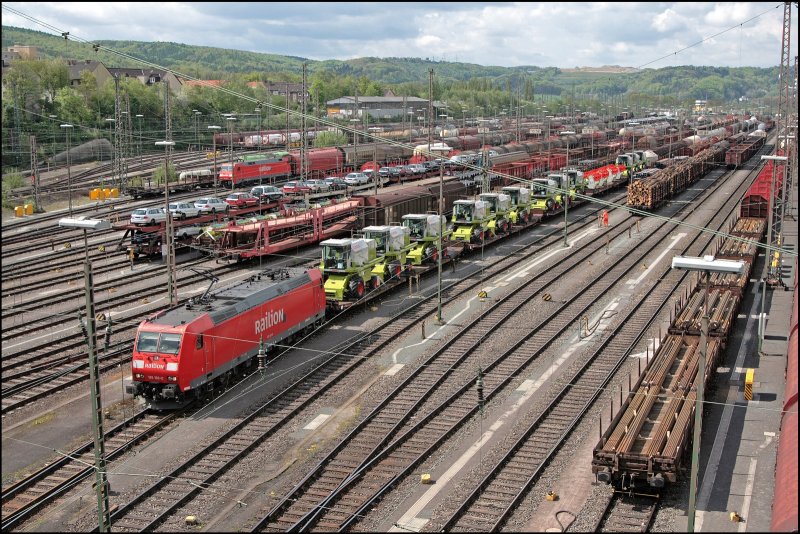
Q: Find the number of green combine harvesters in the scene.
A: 12